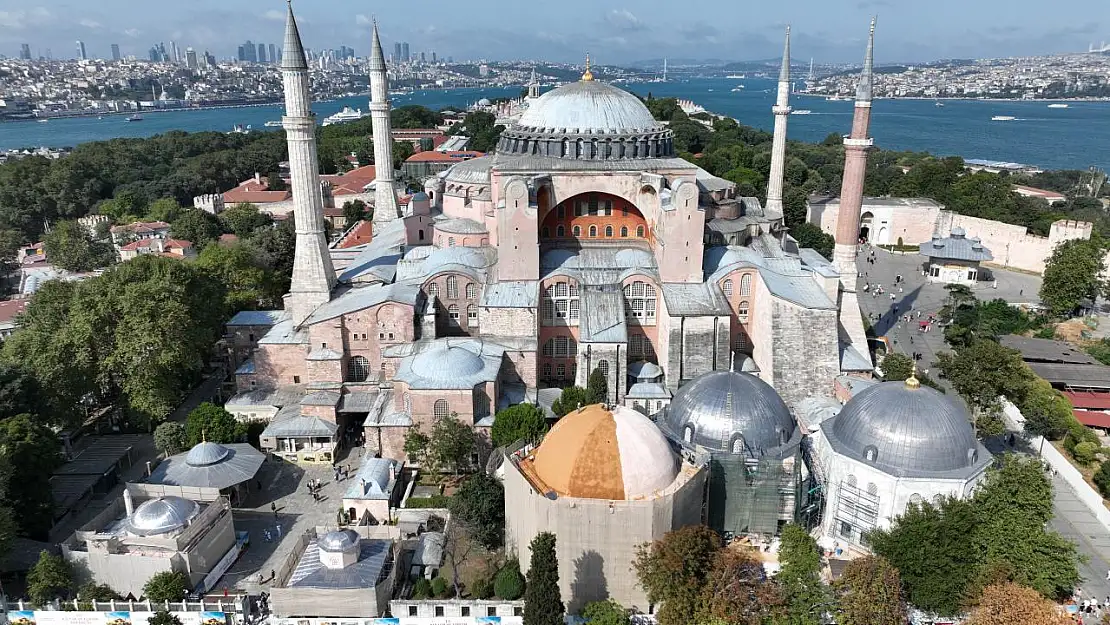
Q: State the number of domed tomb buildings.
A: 3